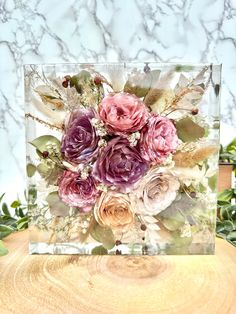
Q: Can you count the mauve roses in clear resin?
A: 2